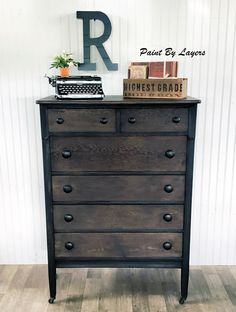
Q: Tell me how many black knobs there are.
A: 12